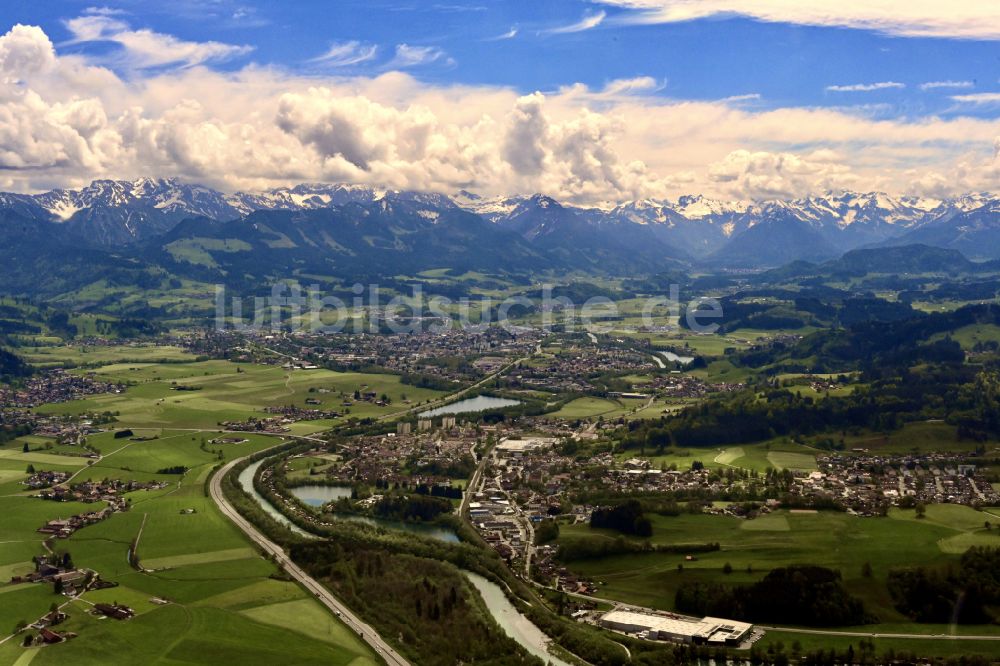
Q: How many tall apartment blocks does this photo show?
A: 3